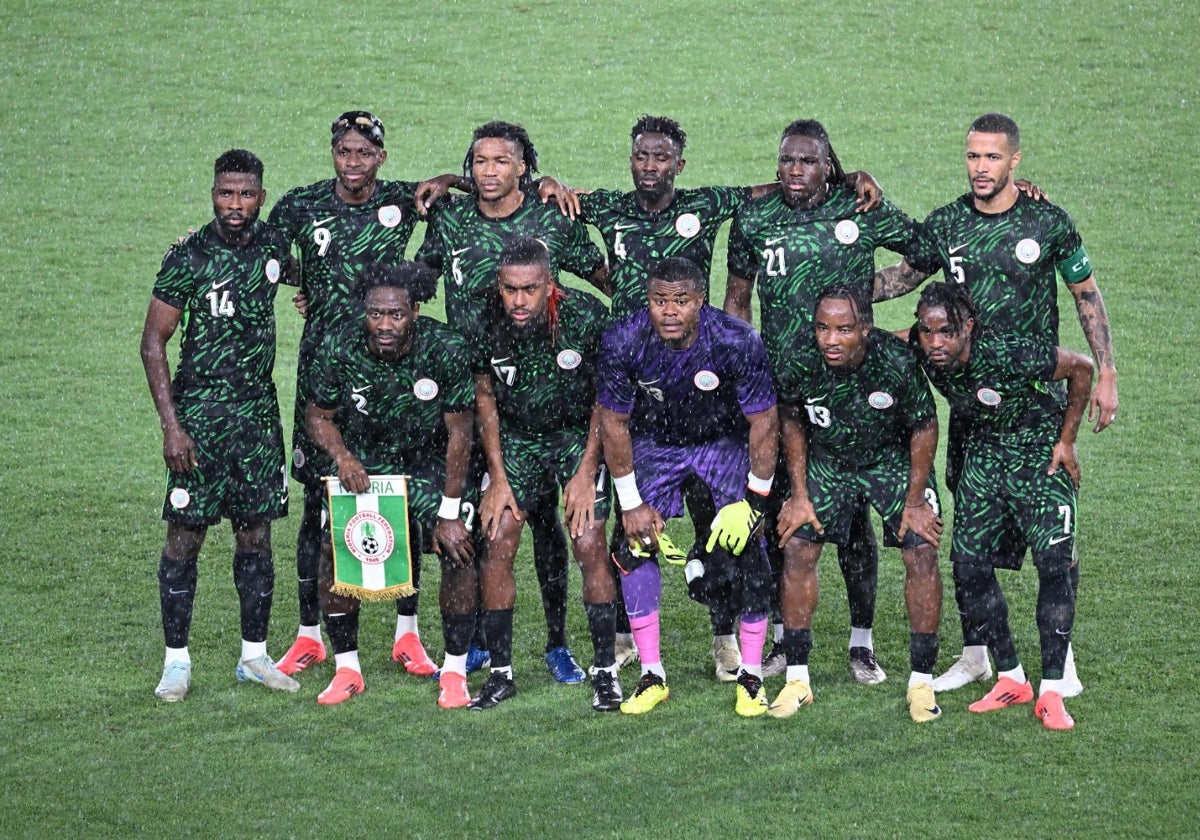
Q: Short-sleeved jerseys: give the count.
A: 11